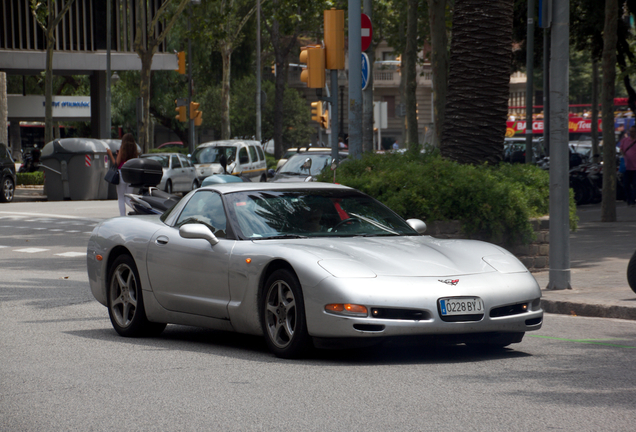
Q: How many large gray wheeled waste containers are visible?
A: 2